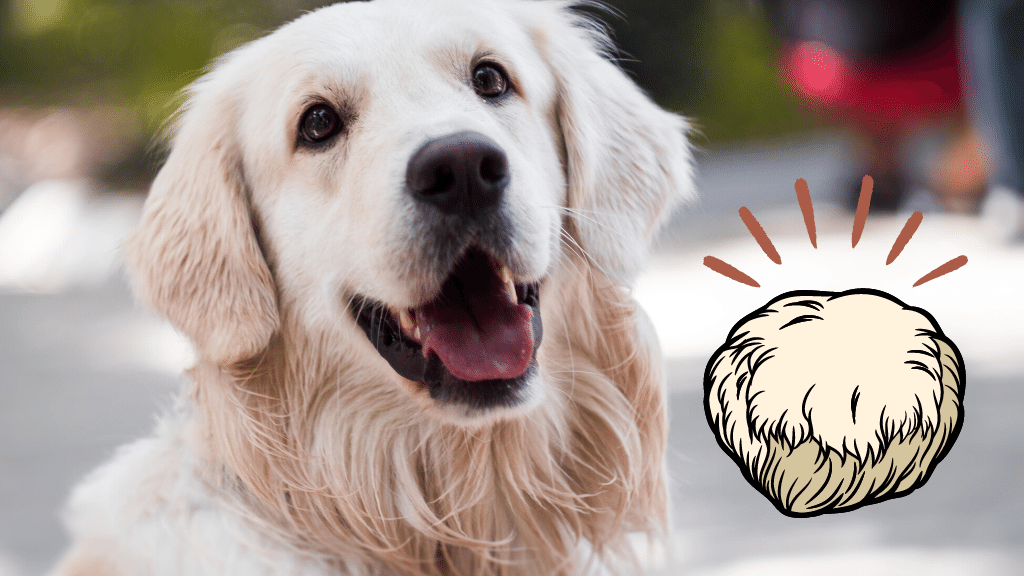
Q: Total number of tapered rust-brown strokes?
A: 6